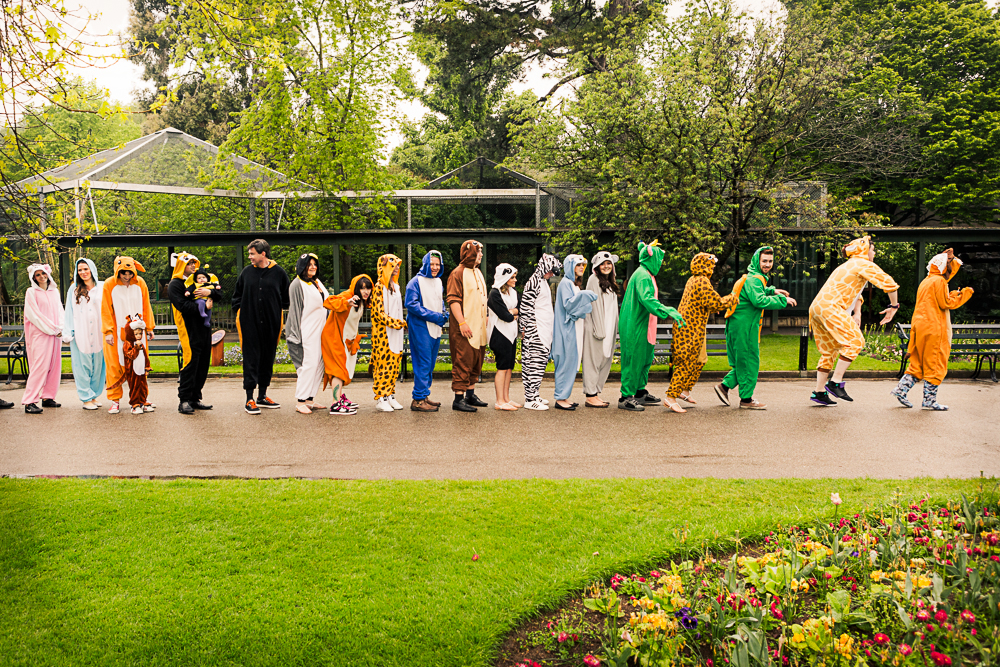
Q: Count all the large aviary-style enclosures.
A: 2